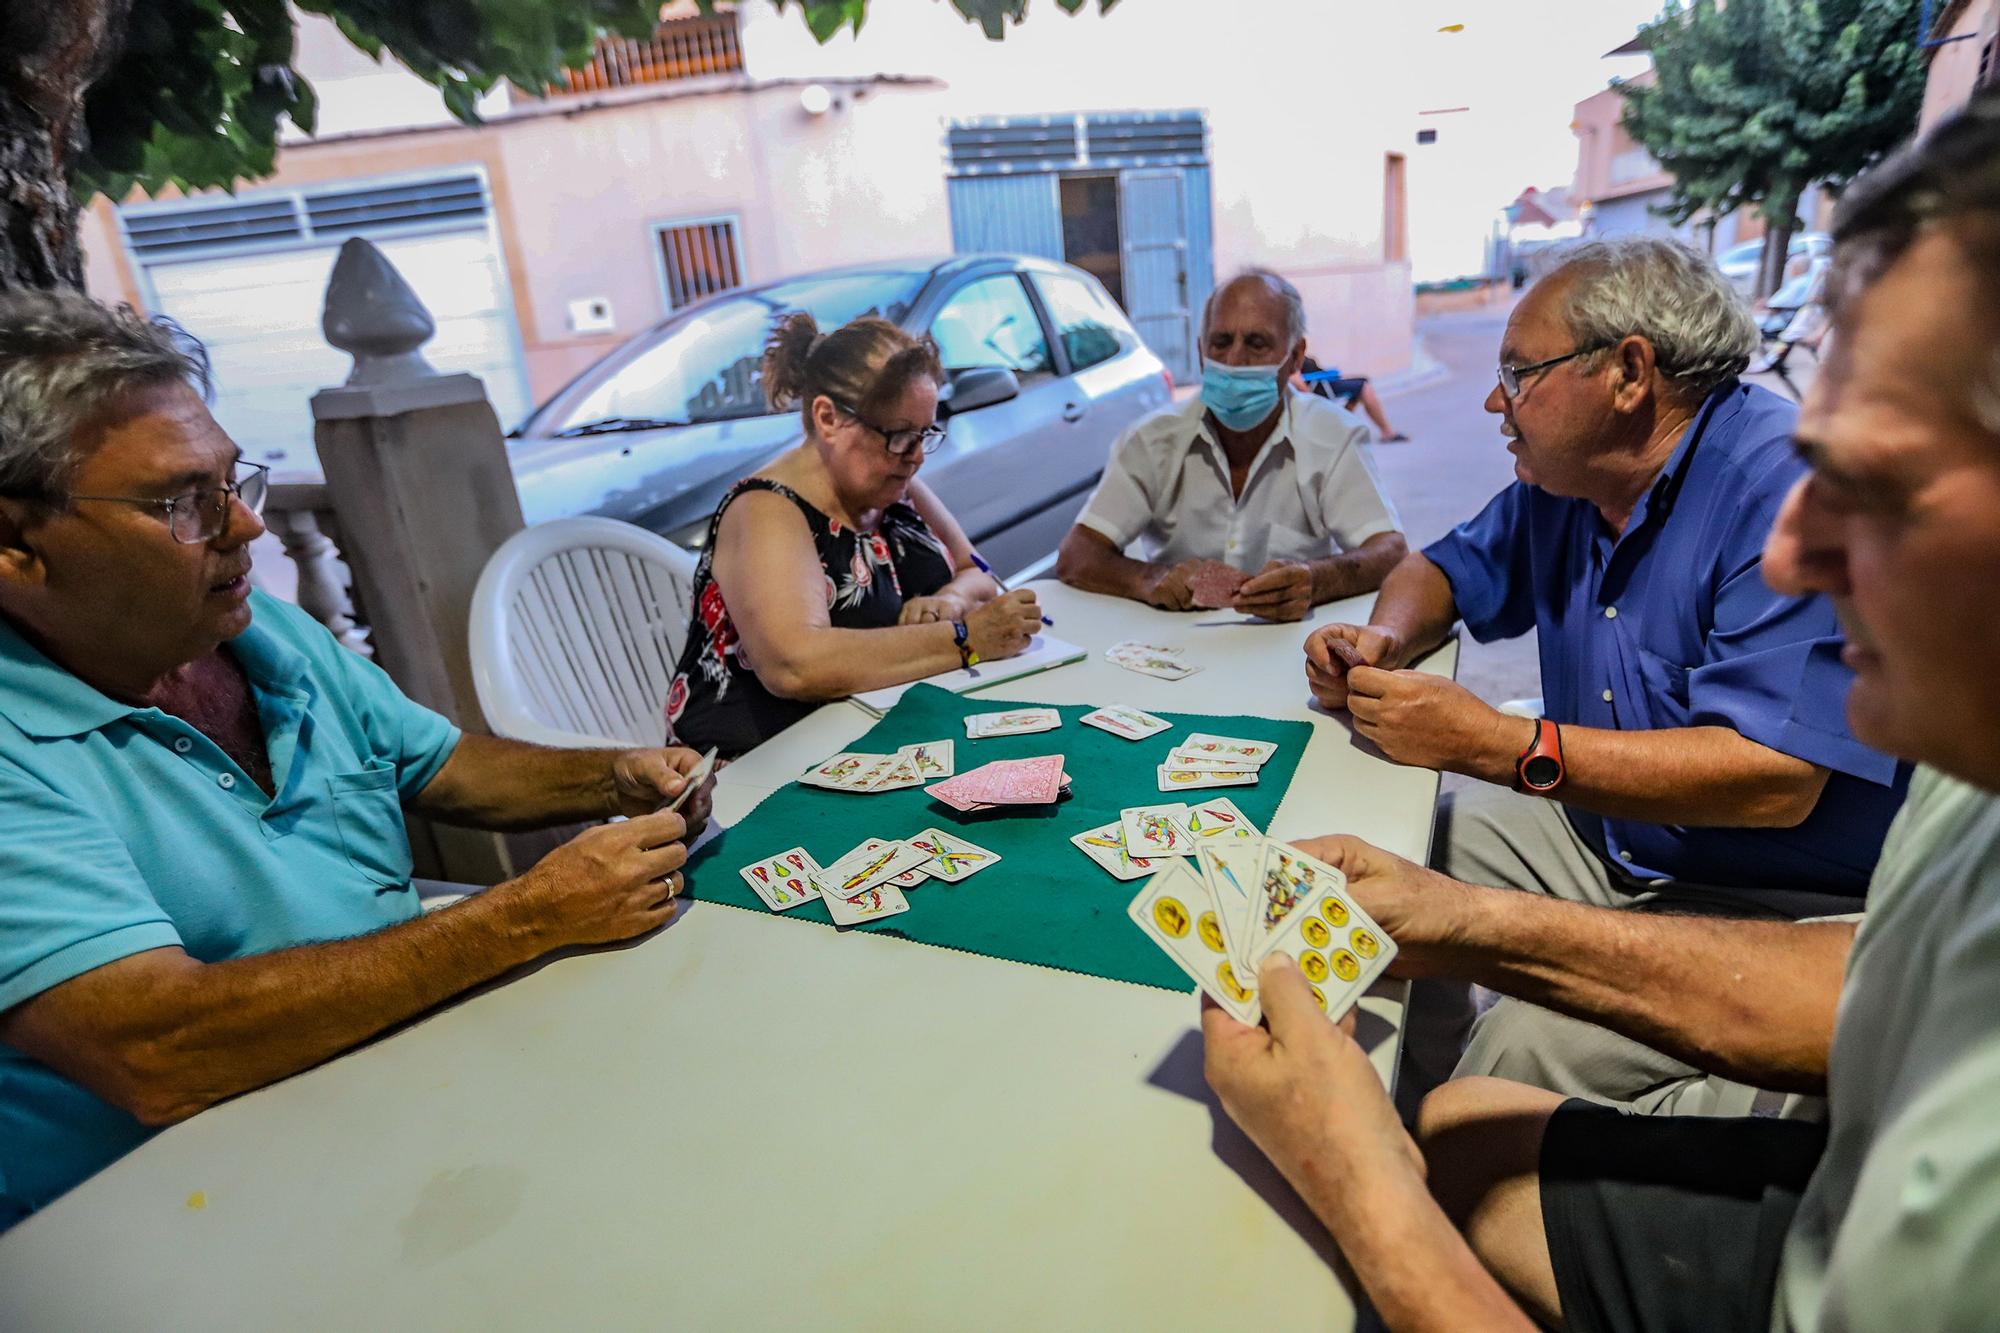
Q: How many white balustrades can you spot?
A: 1